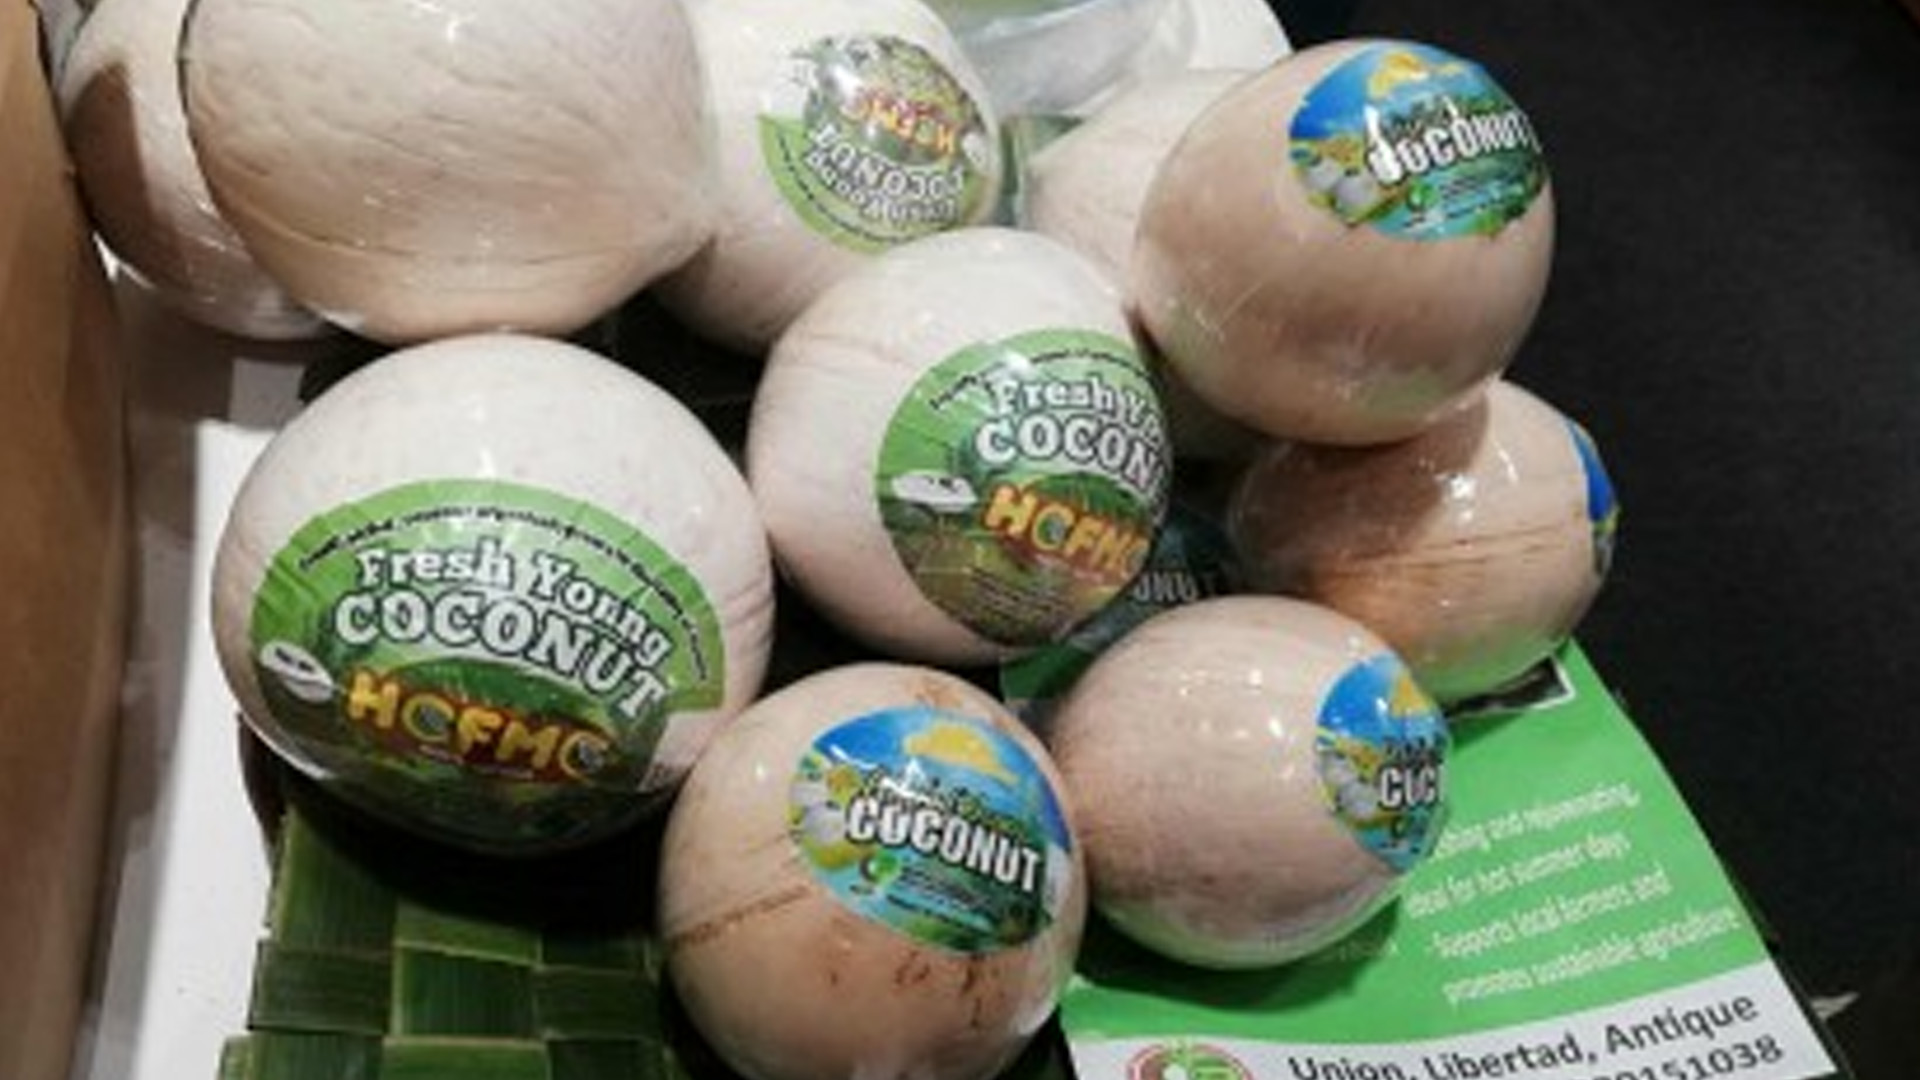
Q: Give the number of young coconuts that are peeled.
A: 10